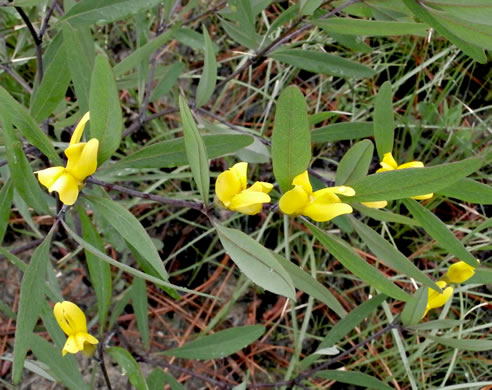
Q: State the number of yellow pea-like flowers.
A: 7